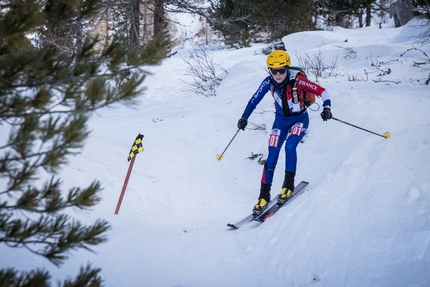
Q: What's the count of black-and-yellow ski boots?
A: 2